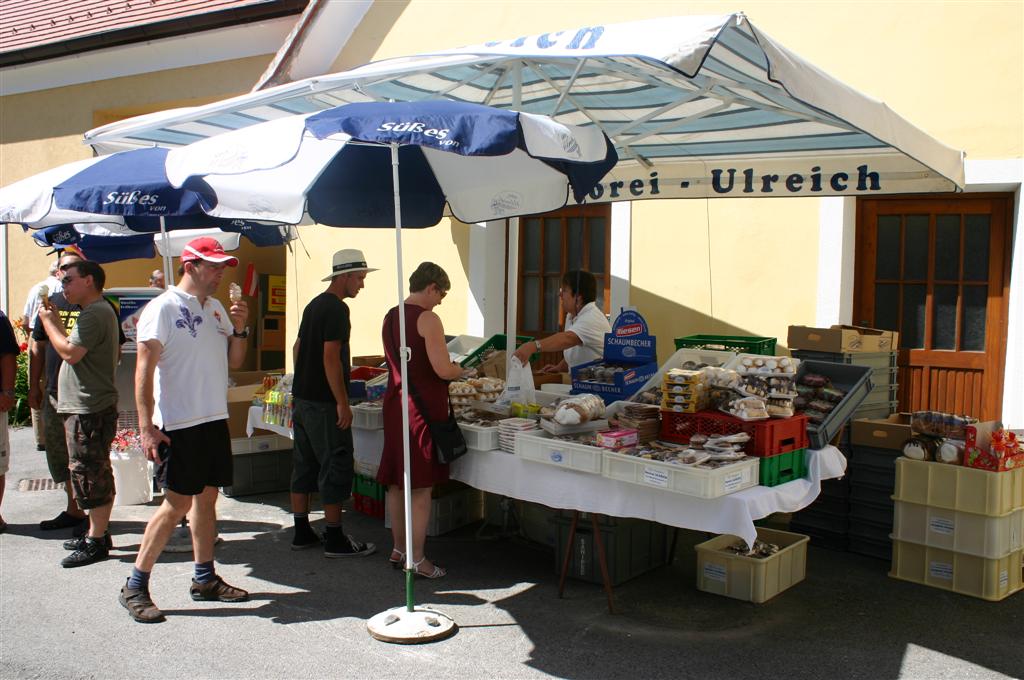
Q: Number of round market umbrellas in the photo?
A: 3